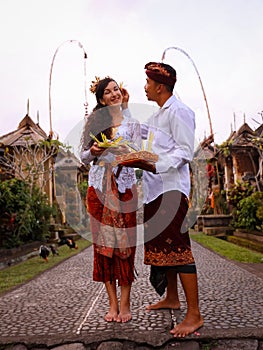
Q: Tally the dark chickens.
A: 3